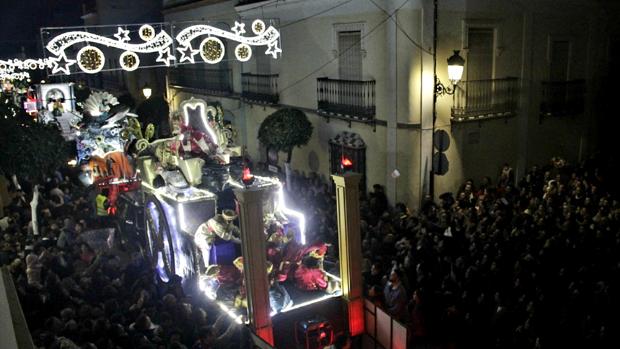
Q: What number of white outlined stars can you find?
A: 6